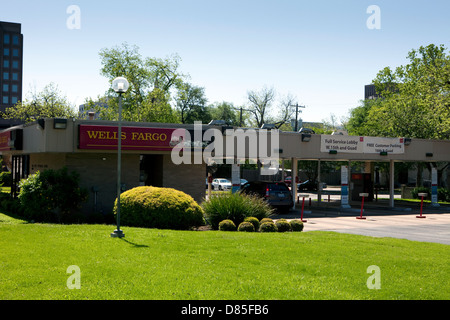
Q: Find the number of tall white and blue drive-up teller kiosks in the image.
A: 3